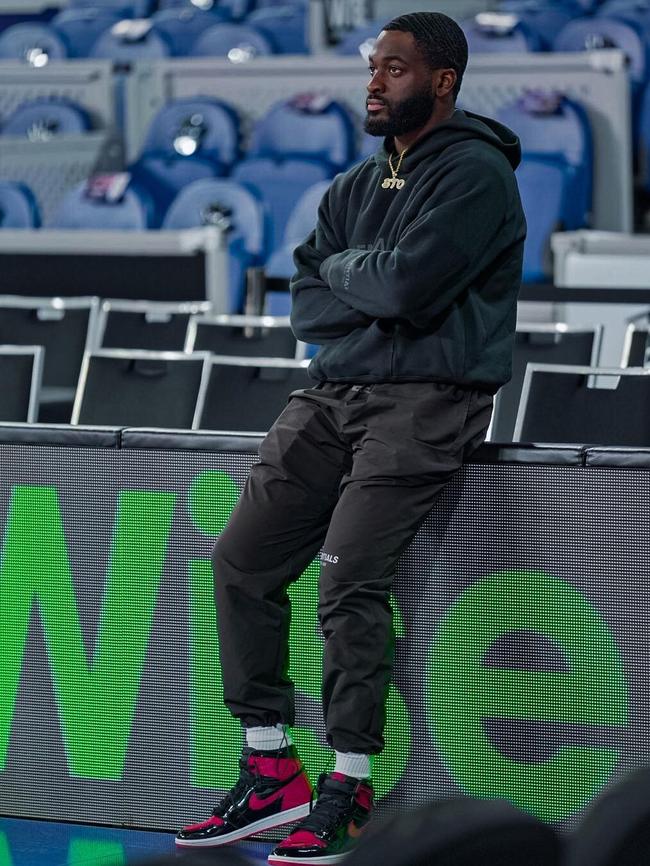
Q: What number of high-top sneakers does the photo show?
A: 2